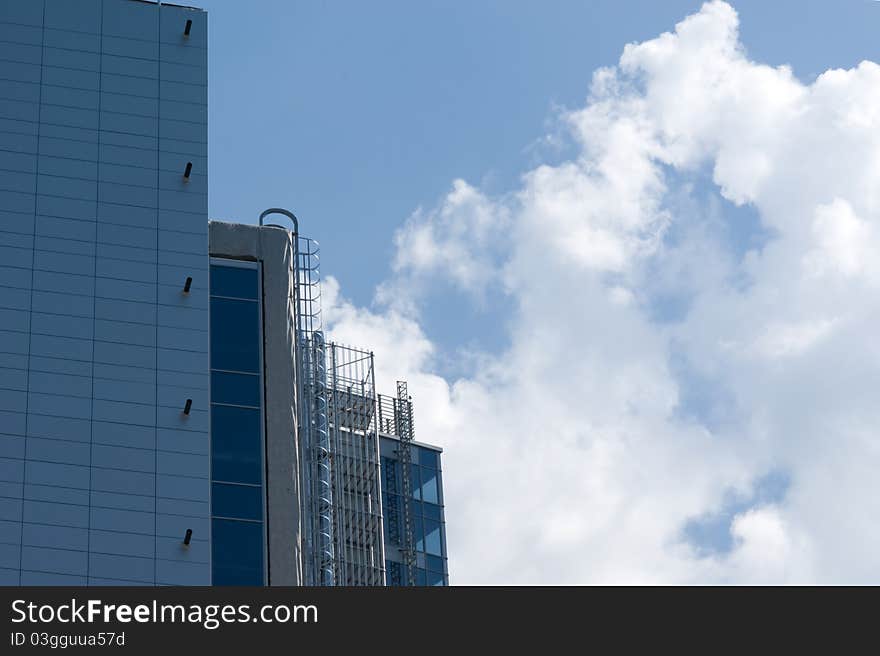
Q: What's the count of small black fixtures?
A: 5